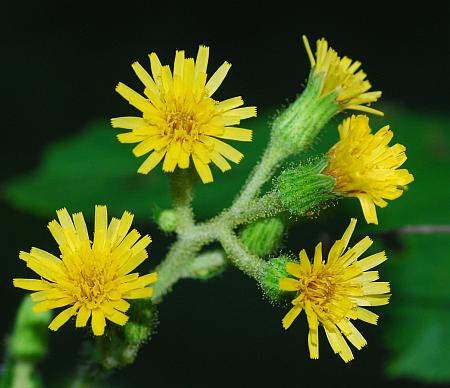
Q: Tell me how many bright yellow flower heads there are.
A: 5